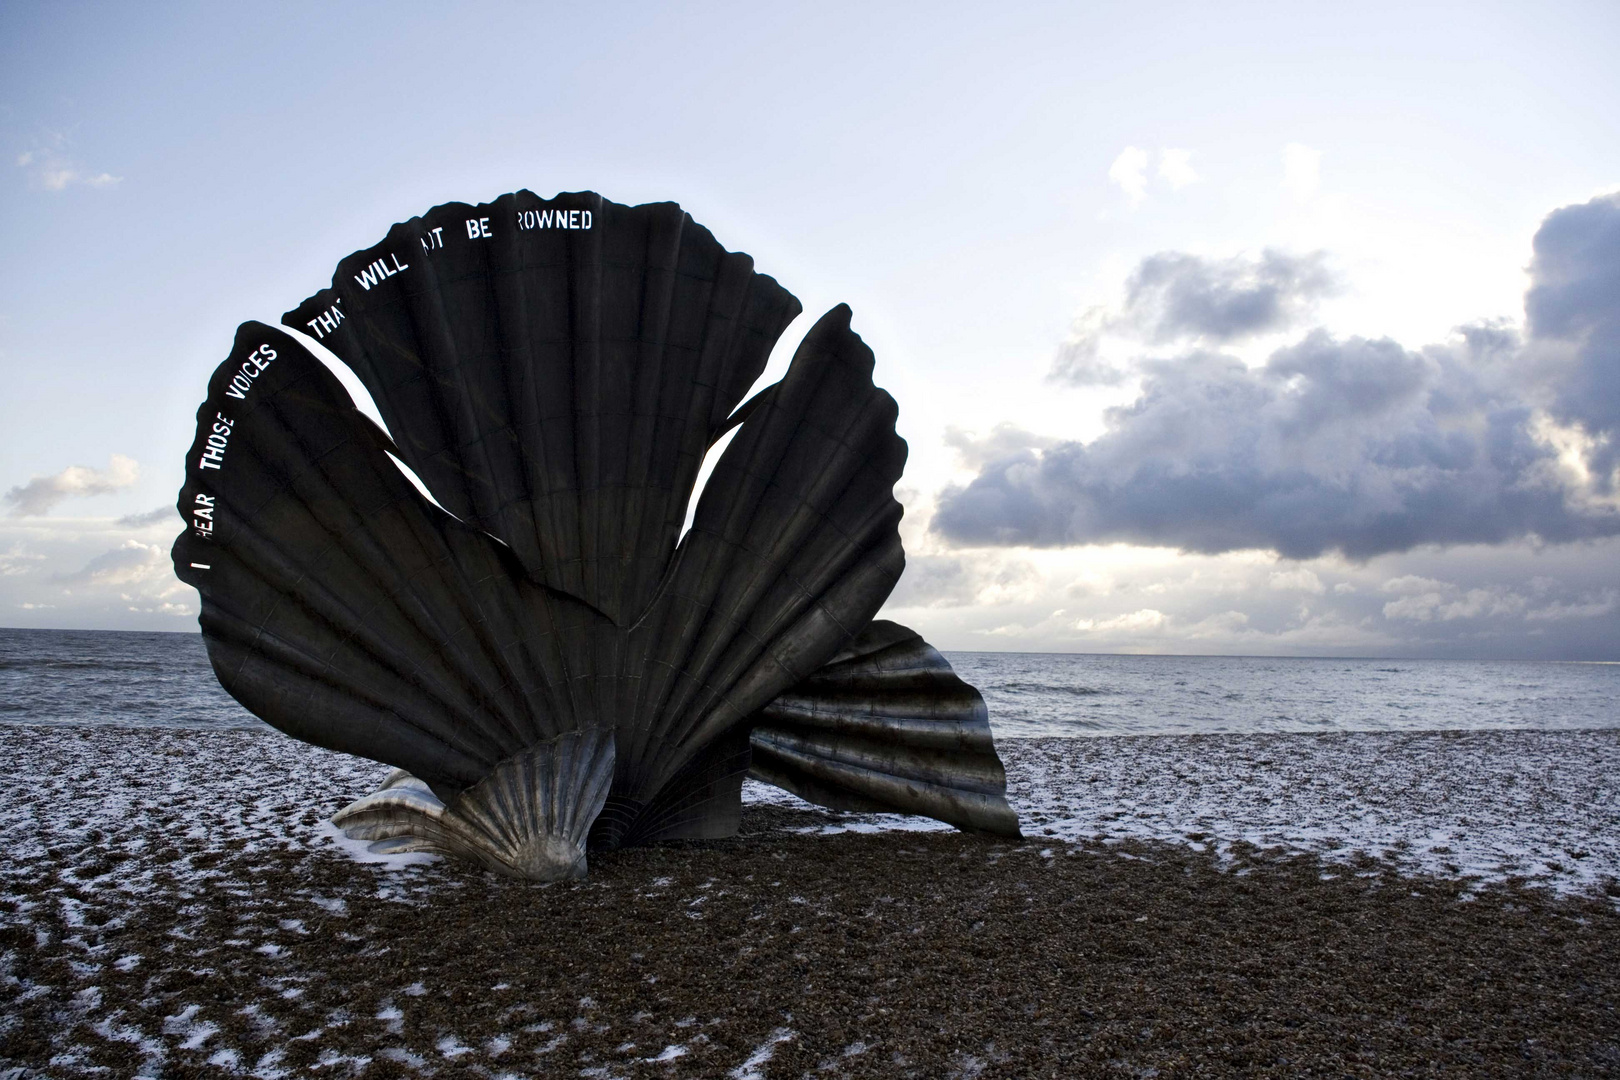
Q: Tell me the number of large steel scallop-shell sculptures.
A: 1